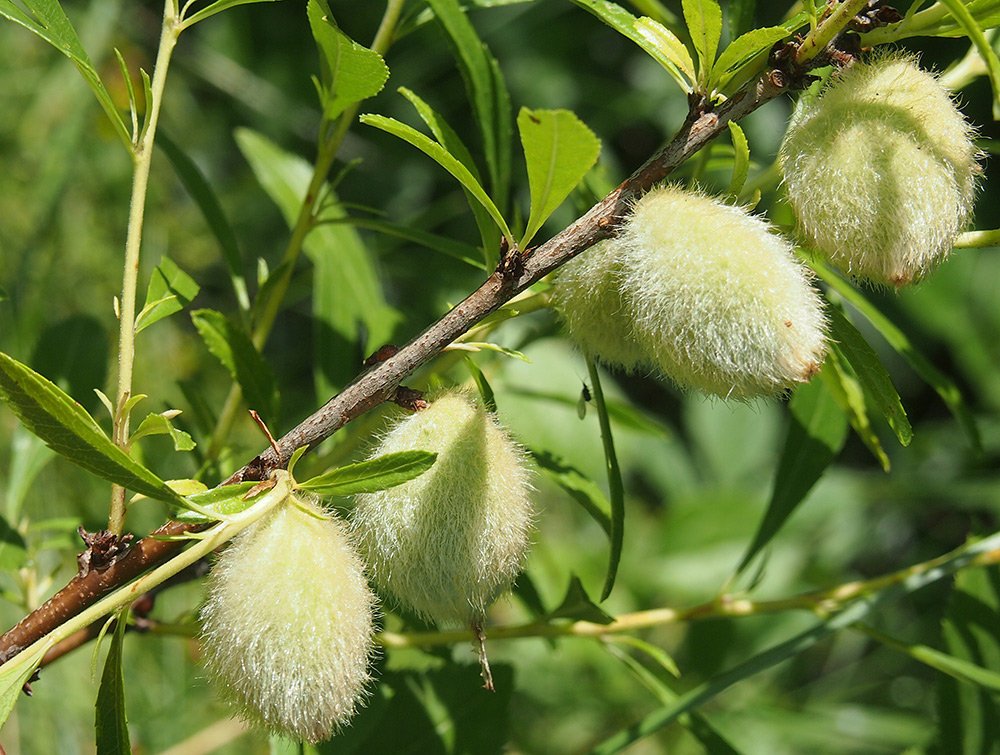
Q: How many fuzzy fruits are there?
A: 5